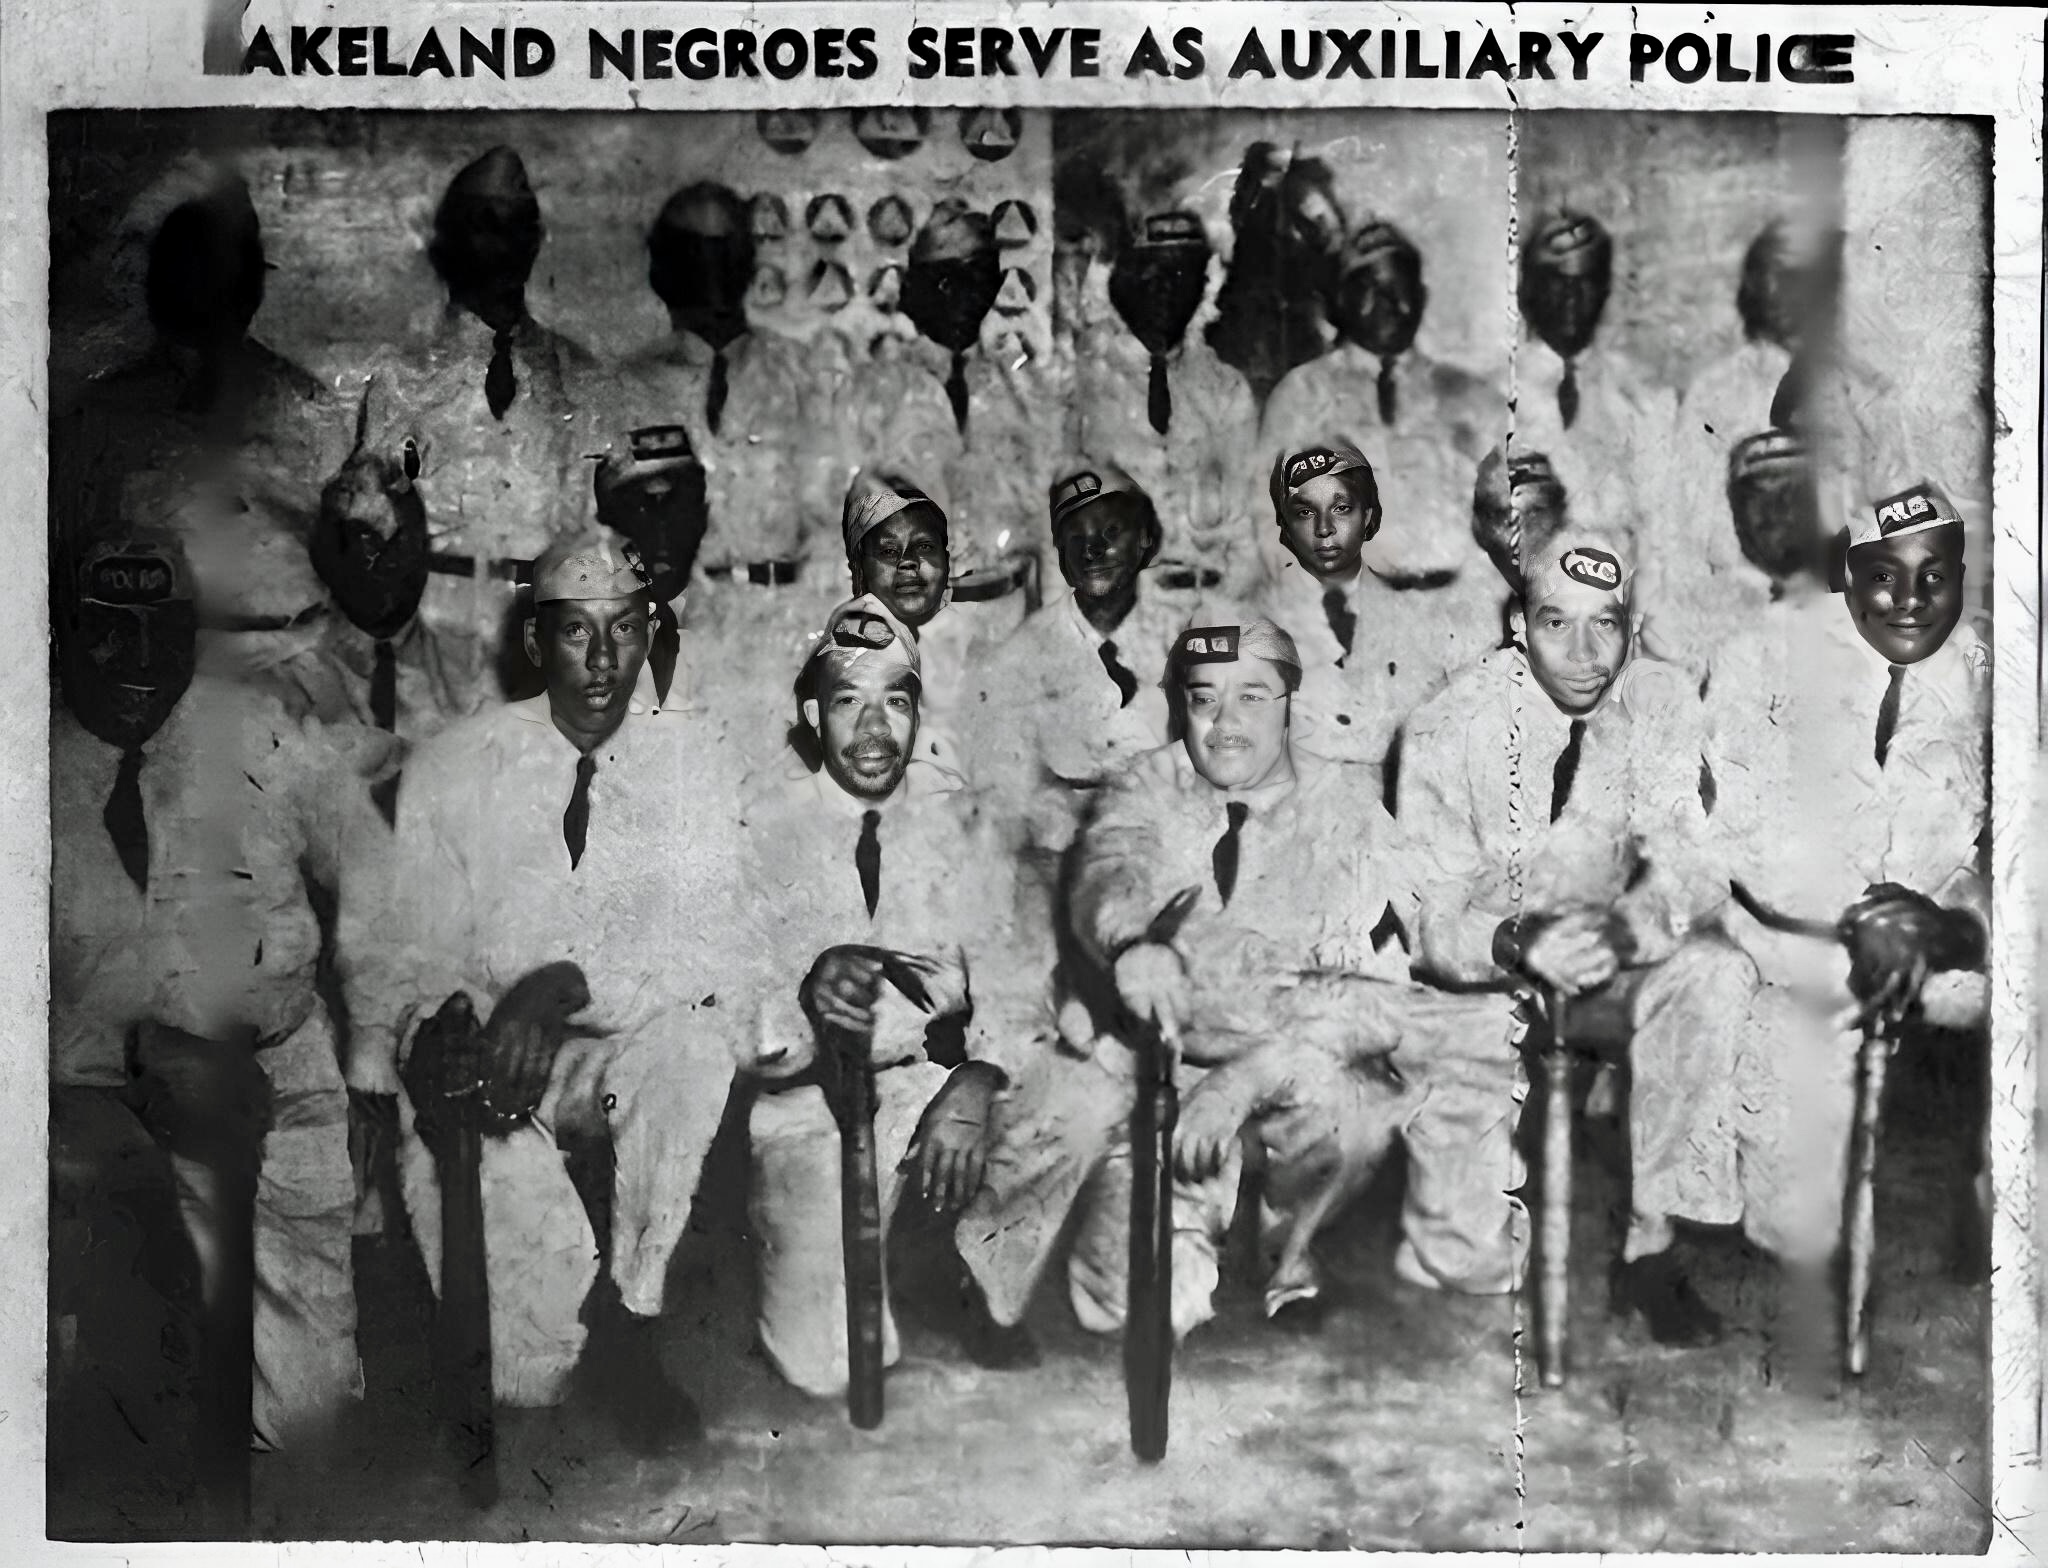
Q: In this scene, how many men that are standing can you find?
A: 8